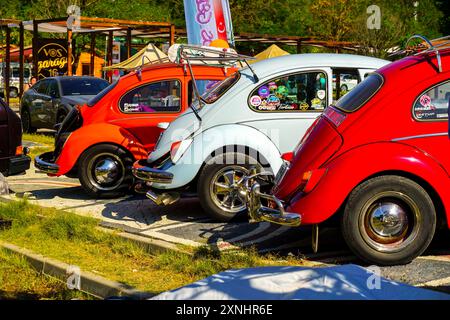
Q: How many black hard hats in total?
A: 0